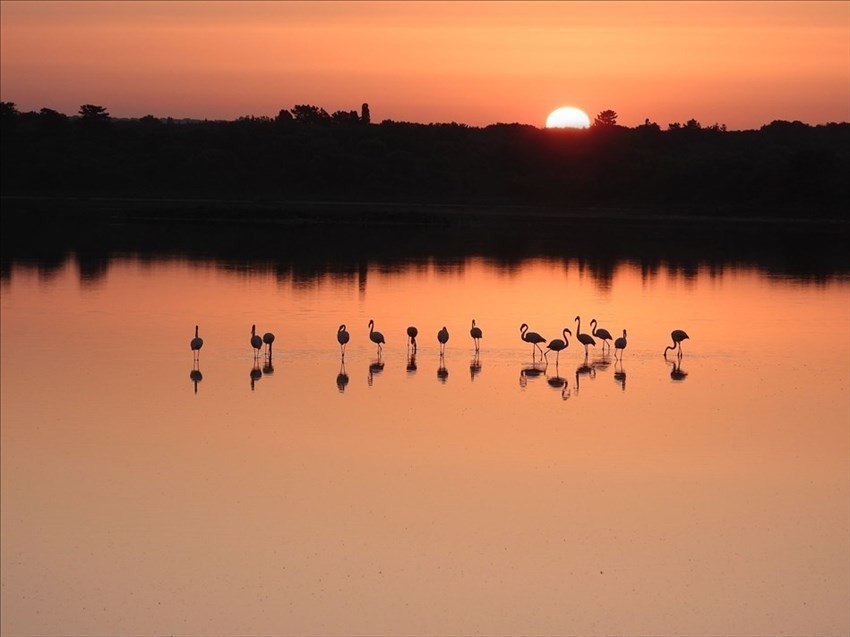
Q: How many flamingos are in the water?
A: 14